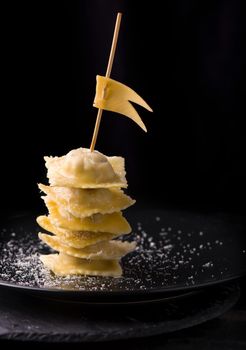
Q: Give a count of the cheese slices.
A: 1